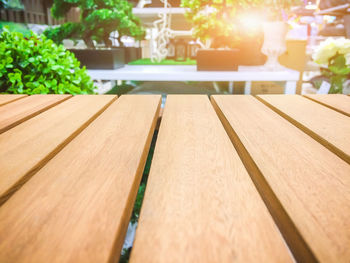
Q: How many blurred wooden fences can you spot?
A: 1